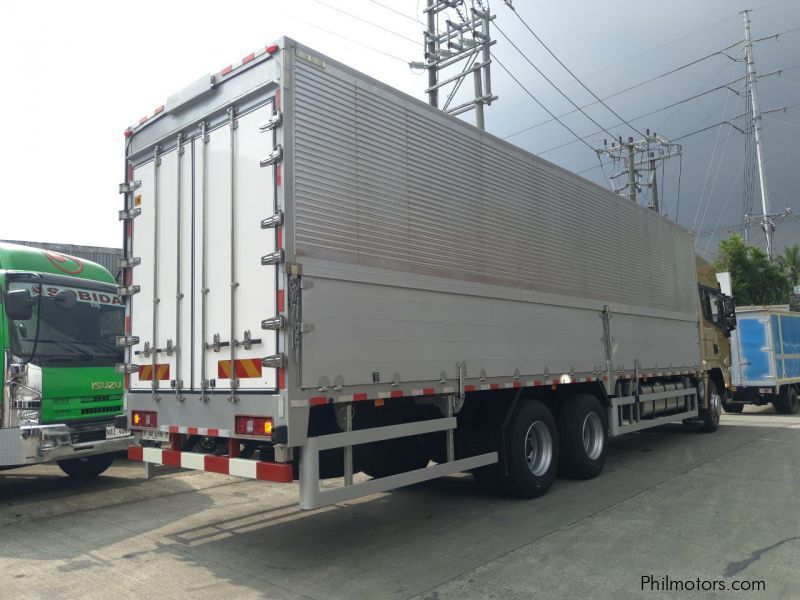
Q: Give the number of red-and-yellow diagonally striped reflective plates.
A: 2